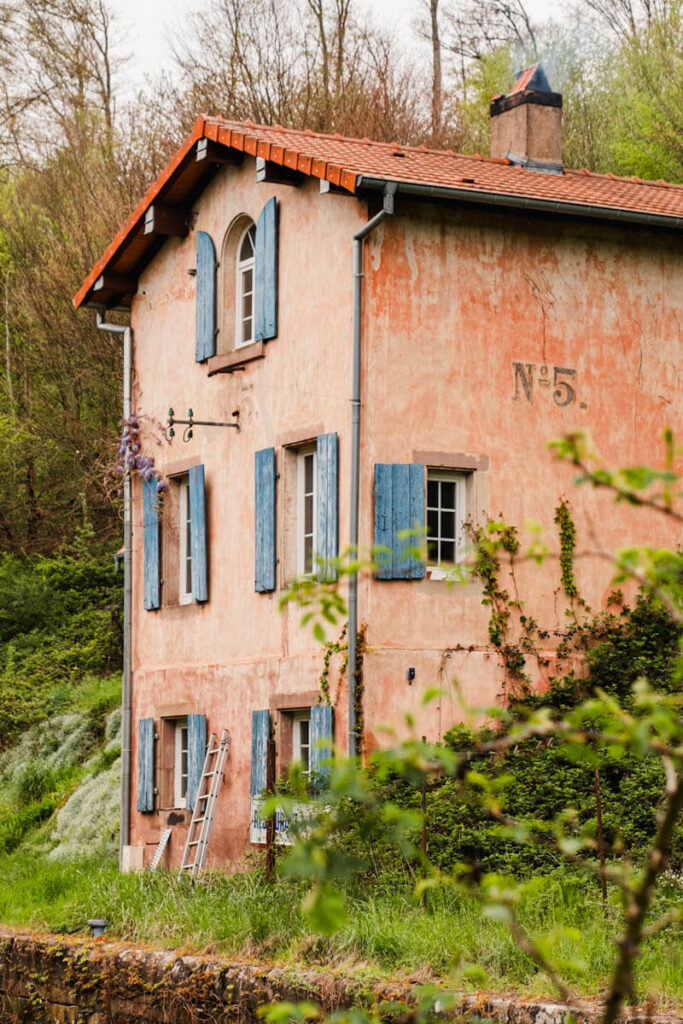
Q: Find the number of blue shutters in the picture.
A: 11